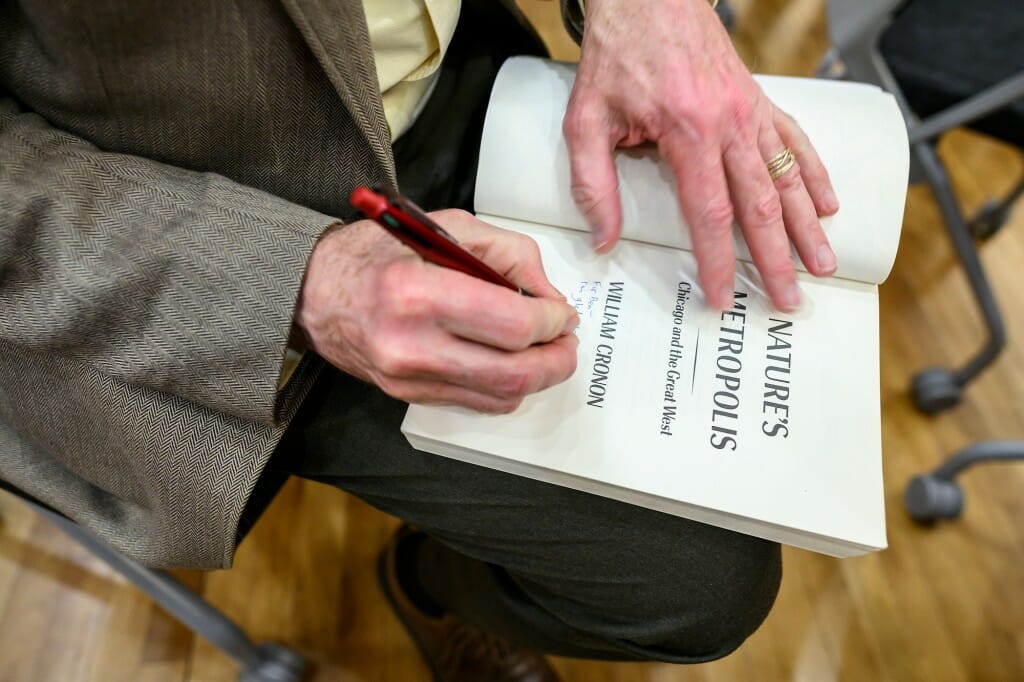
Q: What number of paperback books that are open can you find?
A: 1